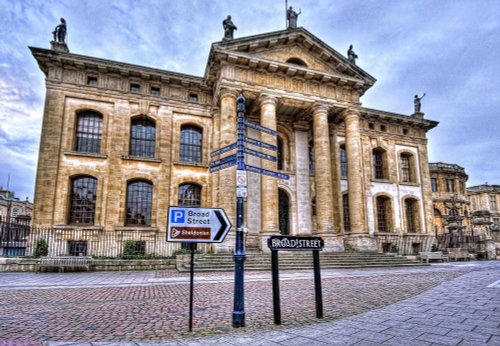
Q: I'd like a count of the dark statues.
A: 5